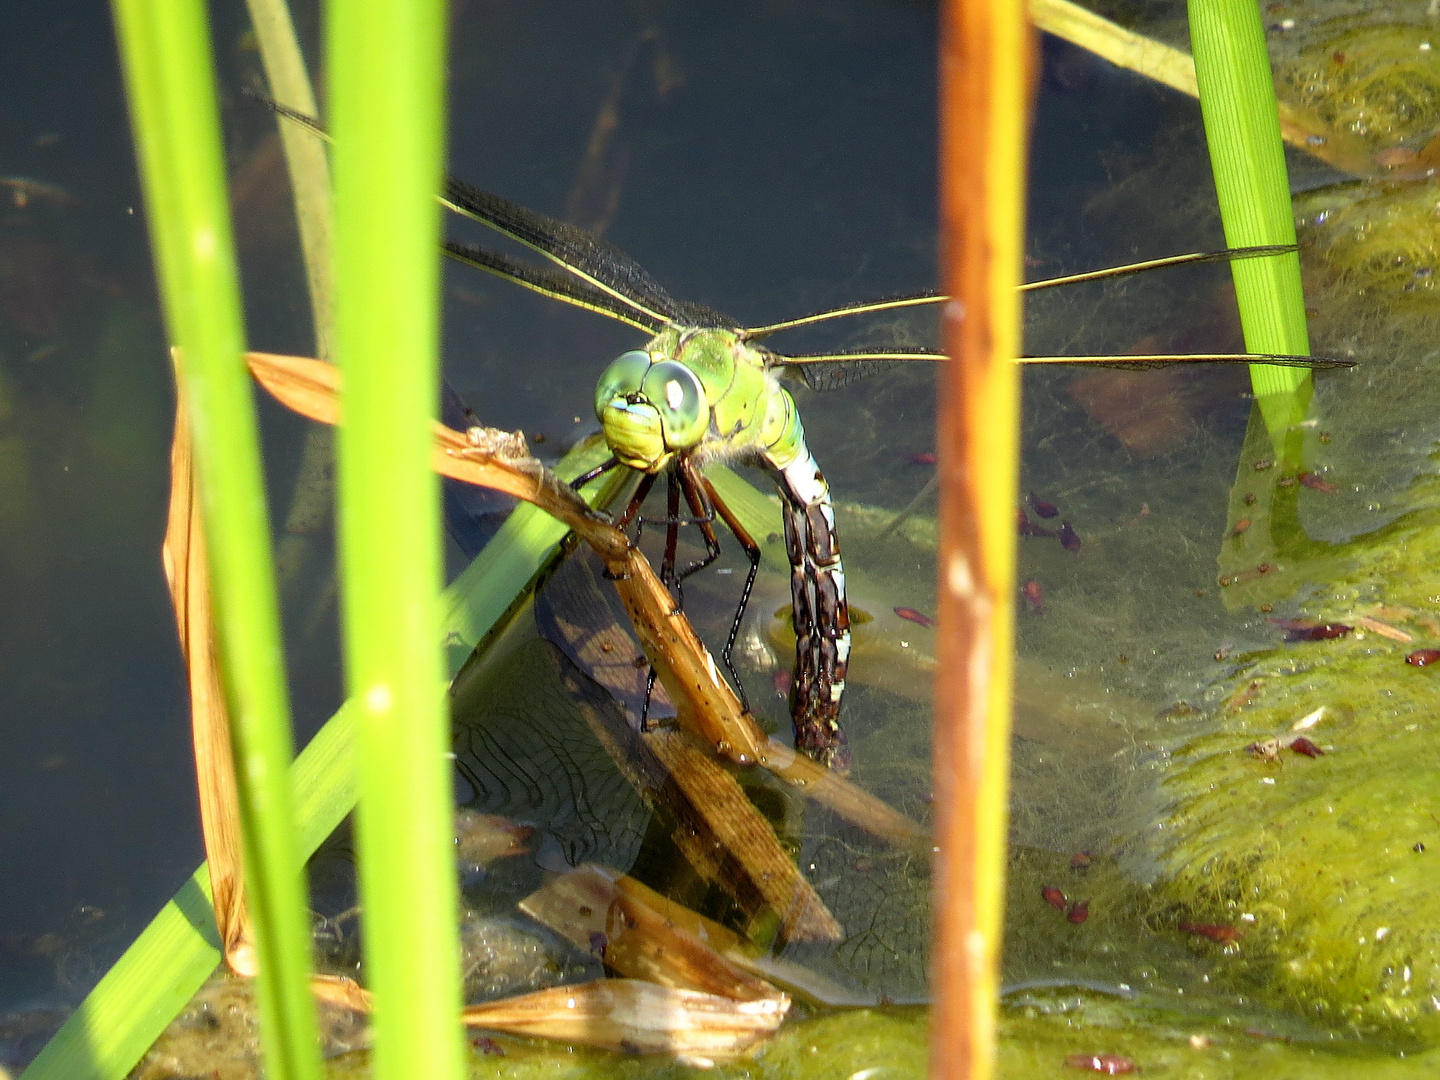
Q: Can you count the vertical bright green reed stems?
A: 3